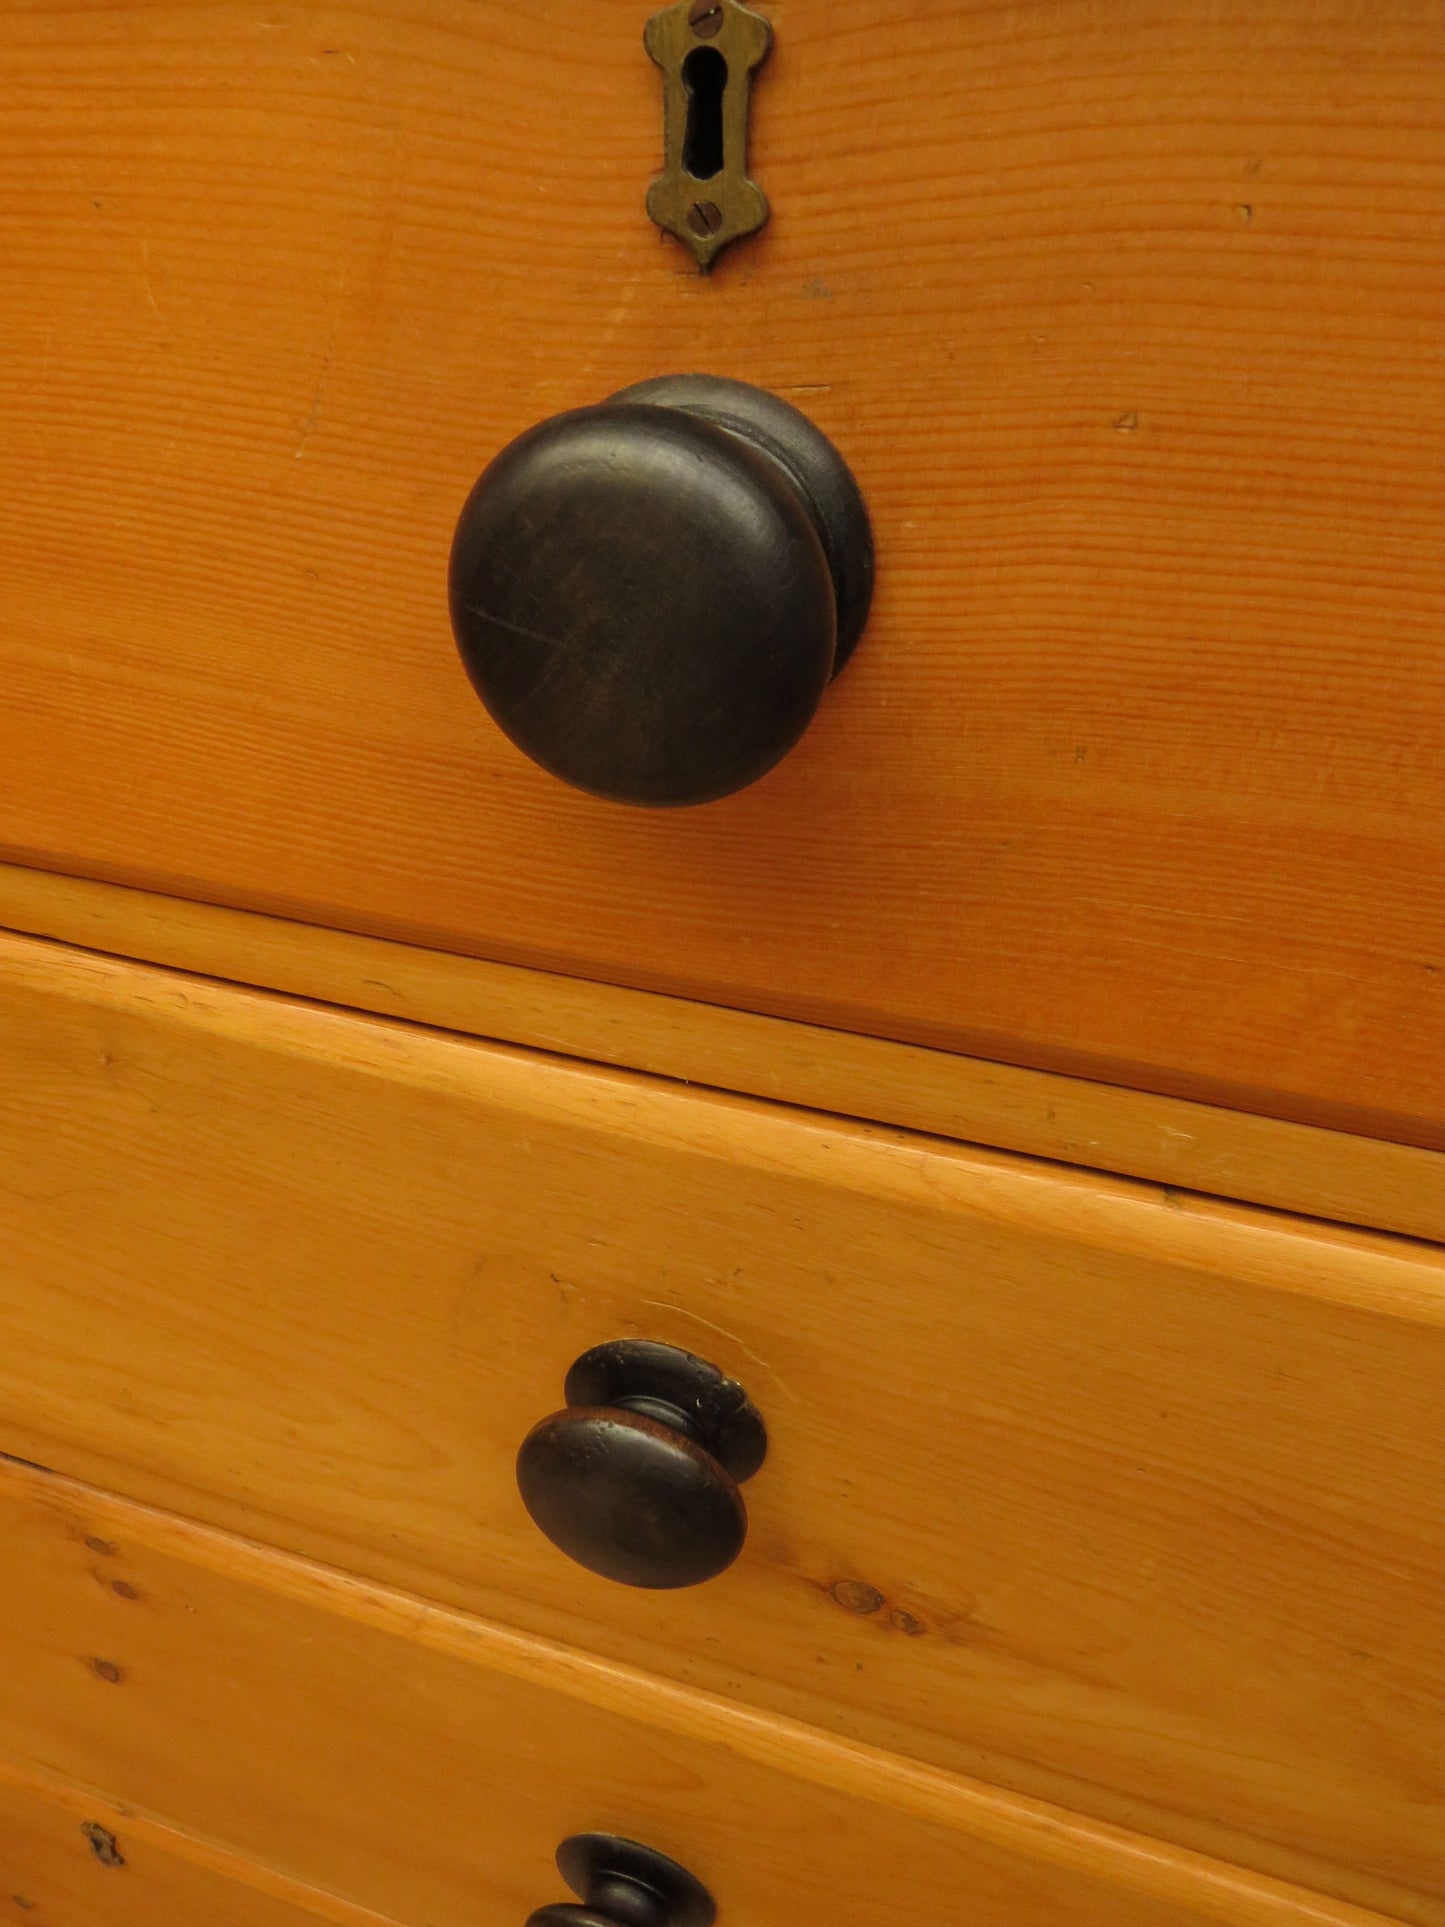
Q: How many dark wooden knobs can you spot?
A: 3